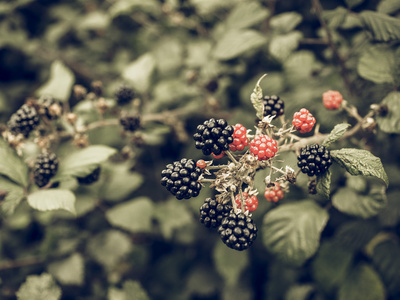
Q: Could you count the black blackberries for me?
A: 12